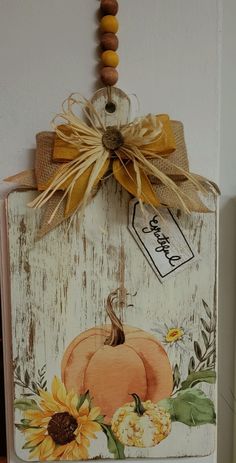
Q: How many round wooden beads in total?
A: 5